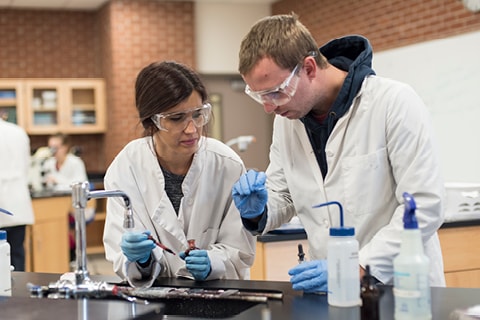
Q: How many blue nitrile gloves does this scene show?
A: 4